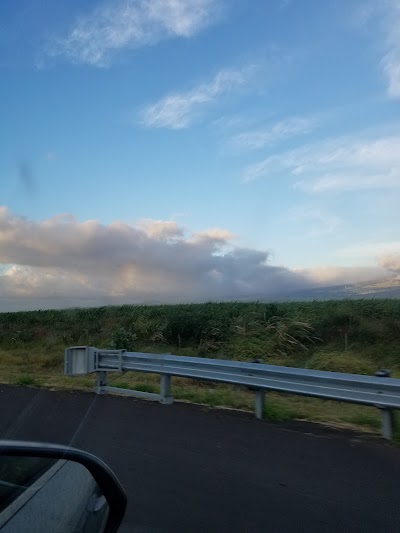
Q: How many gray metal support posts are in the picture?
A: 4